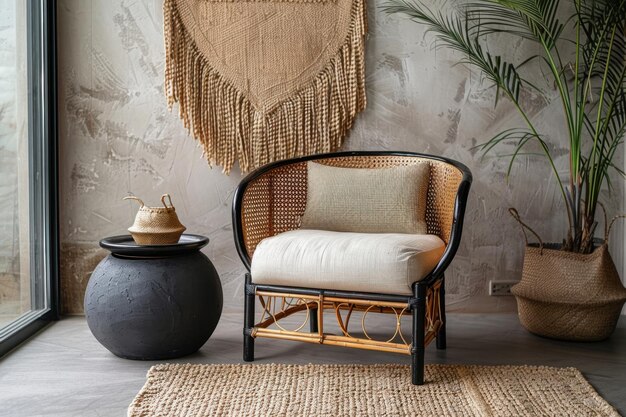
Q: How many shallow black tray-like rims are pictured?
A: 1